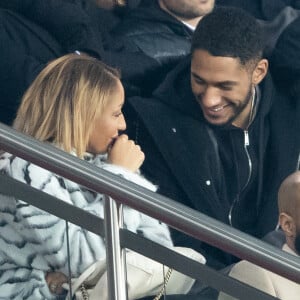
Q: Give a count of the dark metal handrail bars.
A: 2